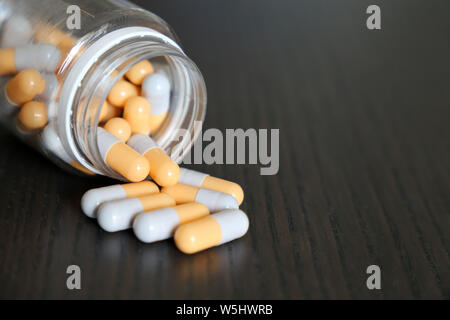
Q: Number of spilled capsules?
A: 6